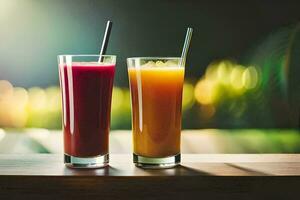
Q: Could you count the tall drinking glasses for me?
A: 2